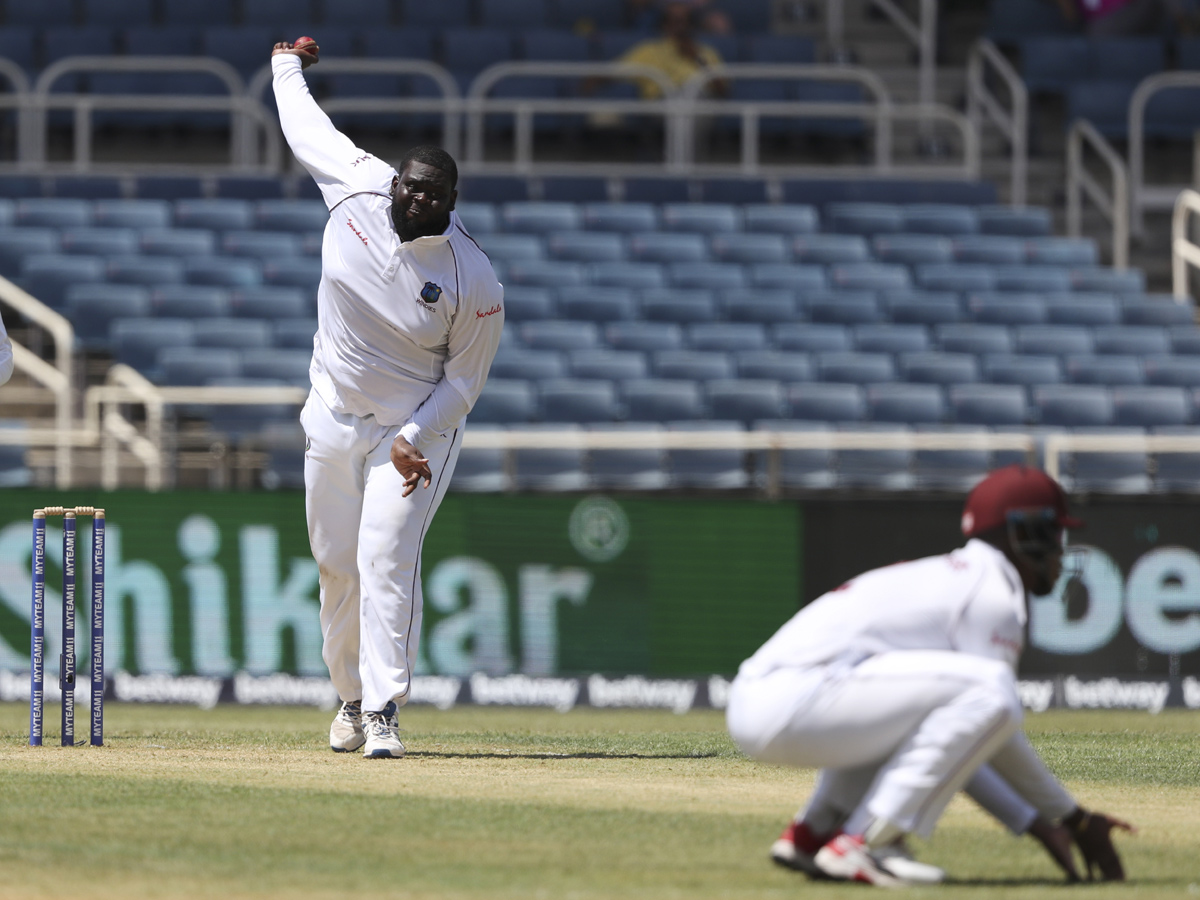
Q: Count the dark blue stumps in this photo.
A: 3